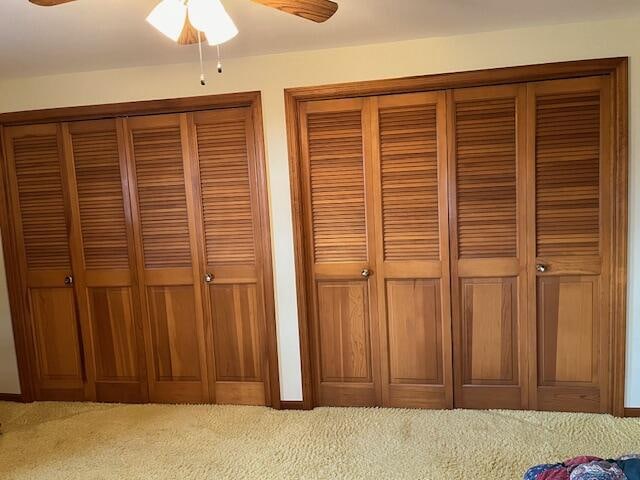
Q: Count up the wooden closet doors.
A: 8